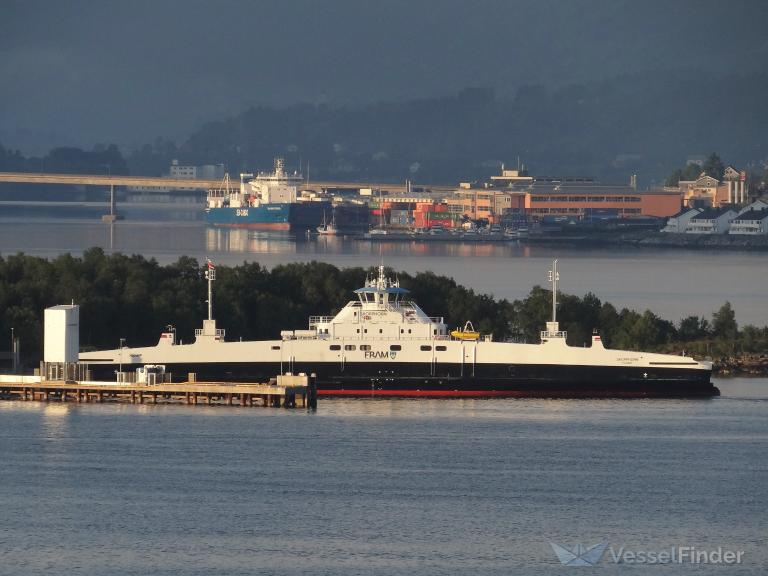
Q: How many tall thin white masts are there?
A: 2